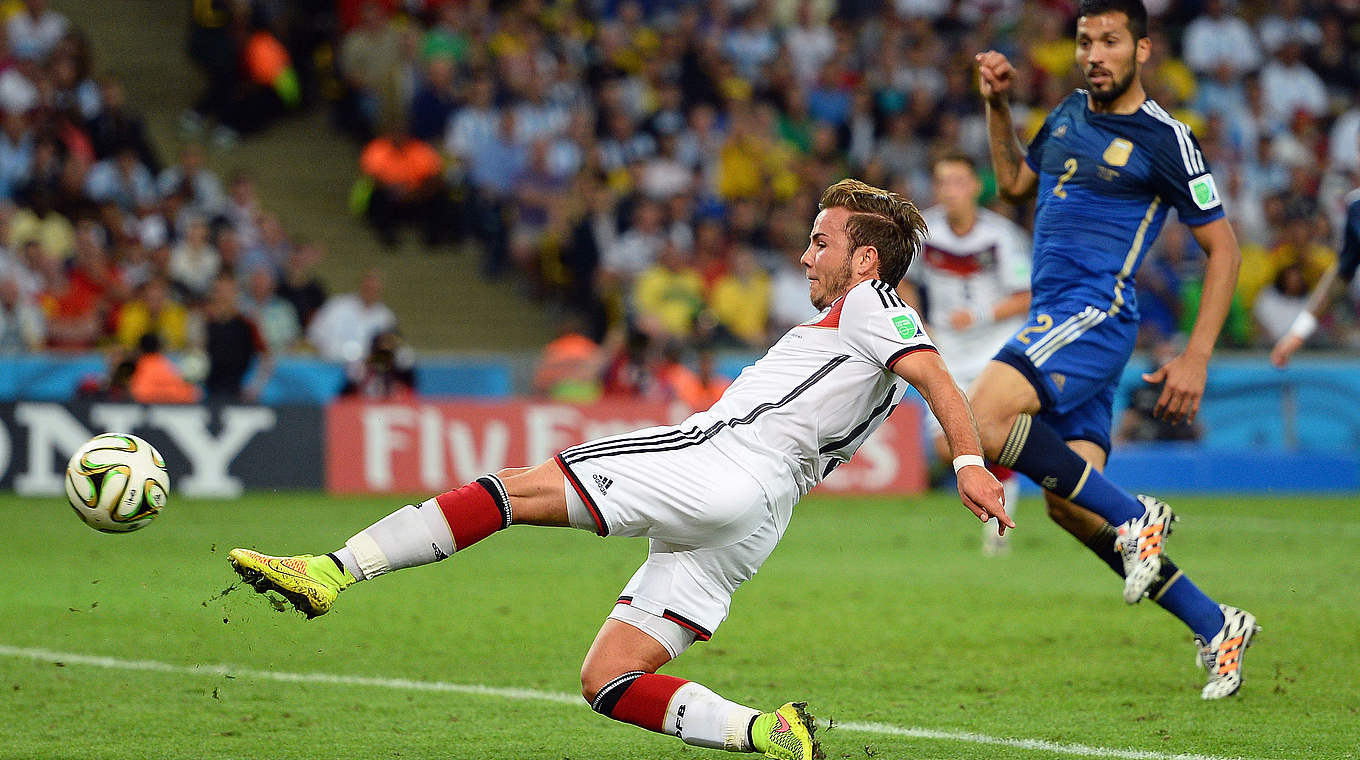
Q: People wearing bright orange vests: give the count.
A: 5